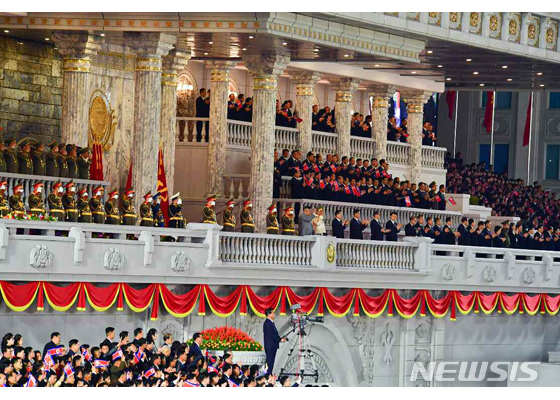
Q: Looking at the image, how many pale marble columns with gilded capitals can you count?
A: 9